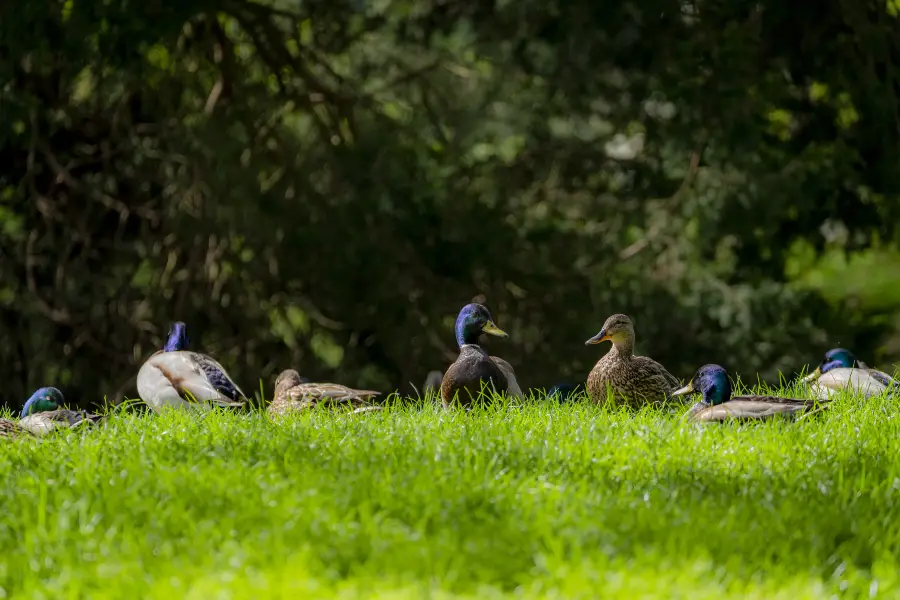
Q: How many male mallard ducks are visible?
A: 5